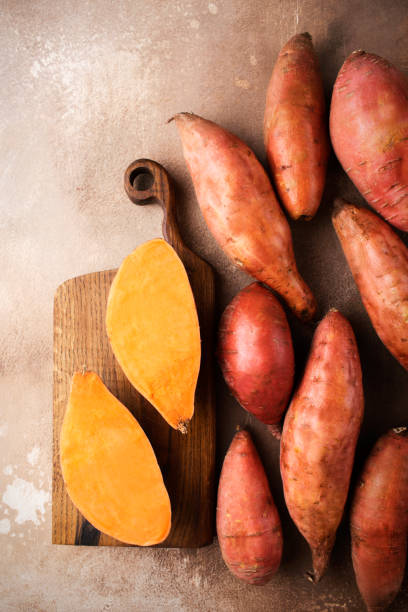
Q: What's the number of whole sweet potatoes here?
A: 8